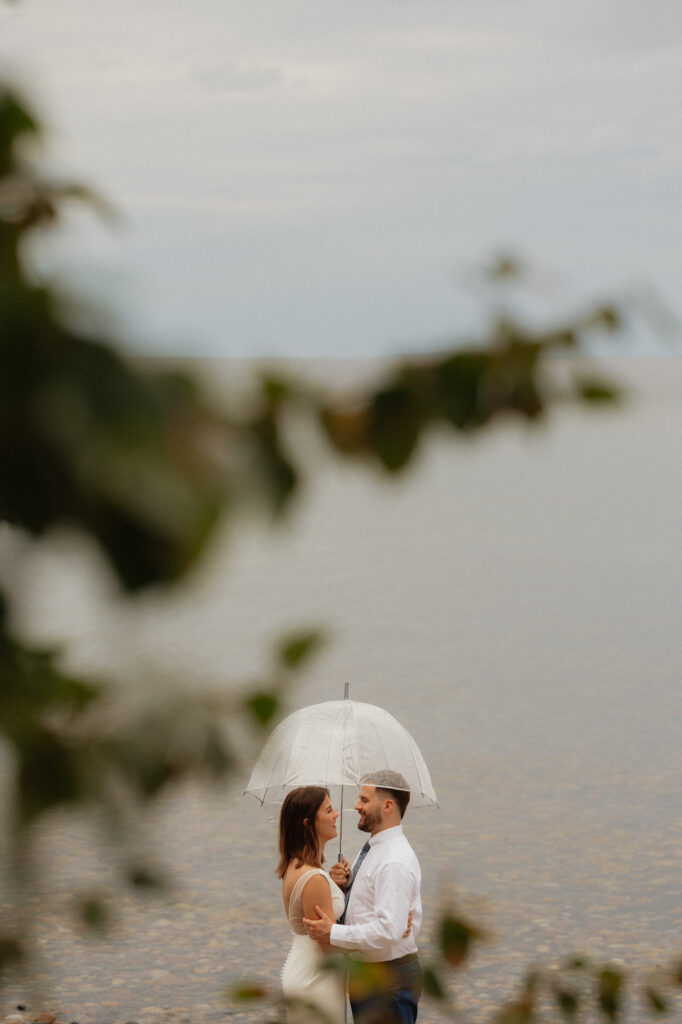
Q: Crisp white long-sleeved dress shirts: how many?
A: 1